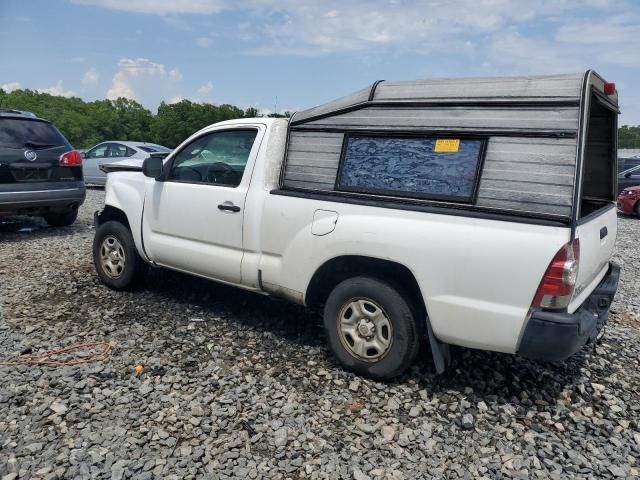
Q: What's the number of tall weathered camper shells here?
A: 1